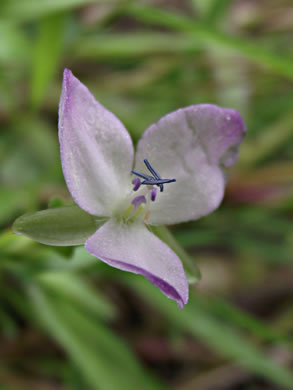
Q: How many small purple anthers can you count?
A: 3